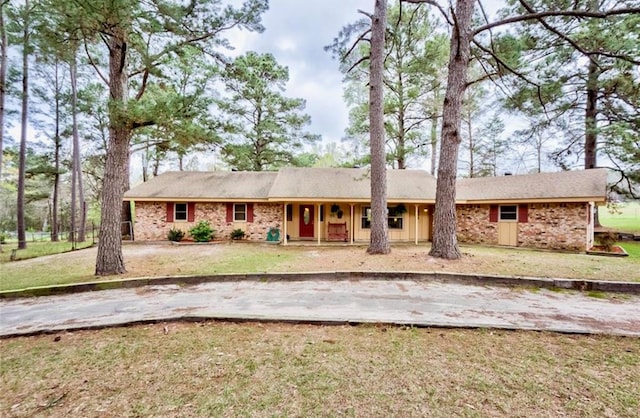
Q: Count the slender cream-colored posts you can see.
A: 4